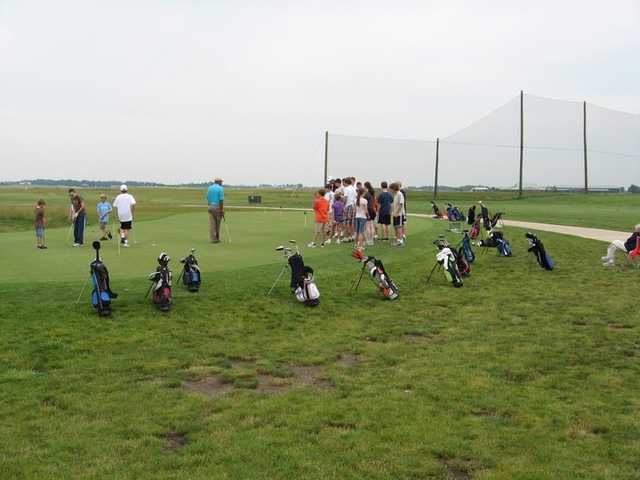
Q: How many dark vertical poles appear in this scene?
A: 4